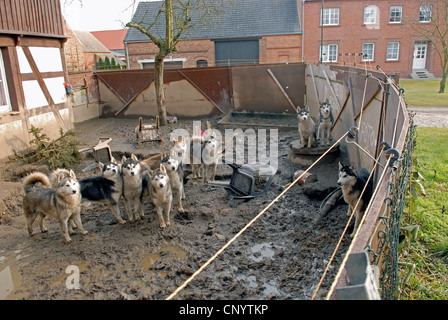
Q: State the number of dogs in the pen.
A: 11